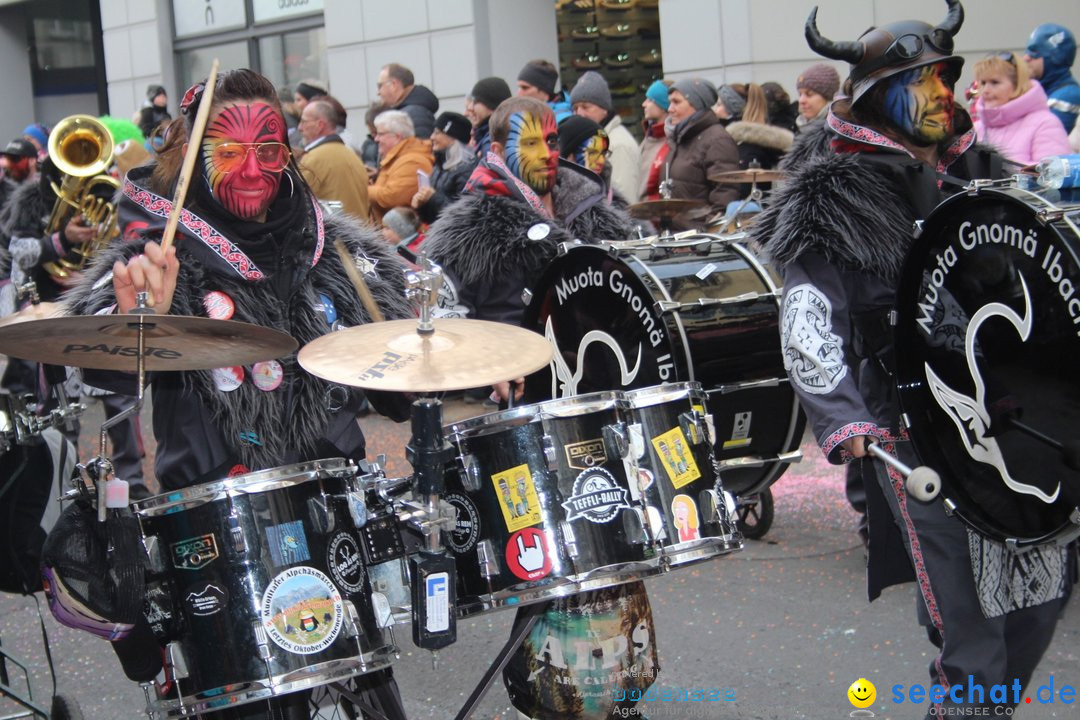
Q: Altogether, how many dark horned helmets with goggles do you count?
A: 1